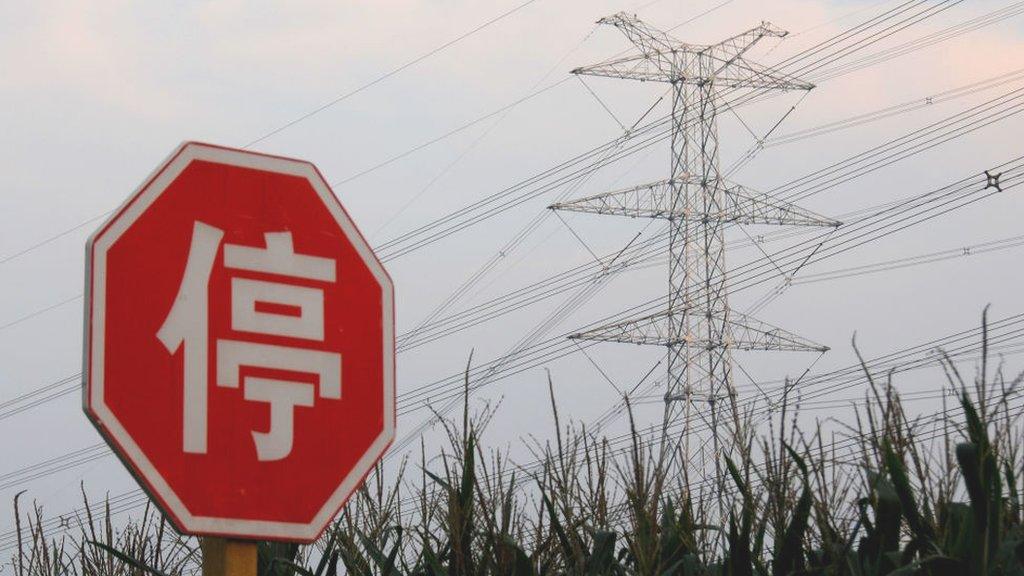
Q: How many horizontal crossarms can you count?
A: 3